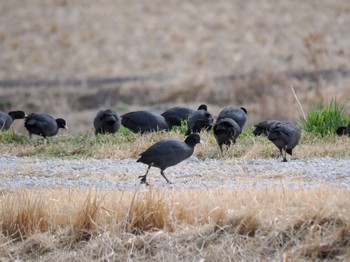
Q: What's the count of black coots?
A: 12